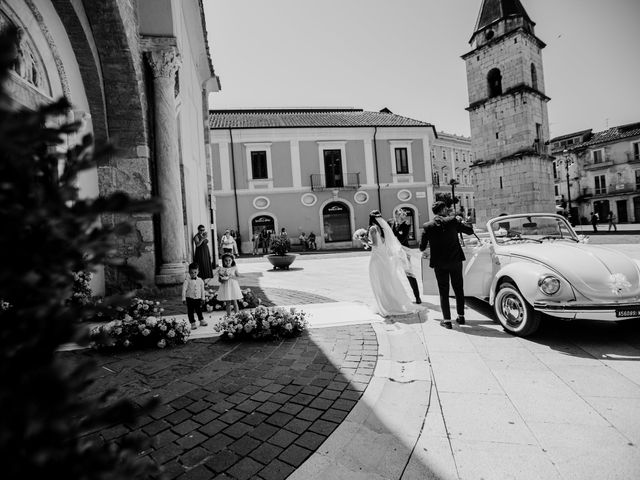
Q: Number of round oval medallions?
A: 4